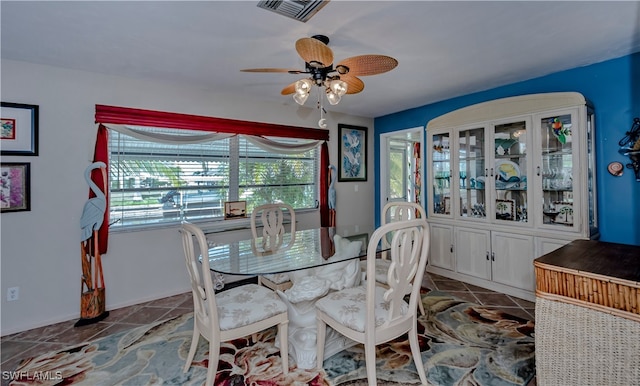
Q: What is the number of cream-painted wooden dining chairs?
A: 4